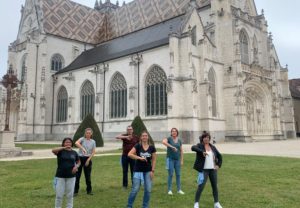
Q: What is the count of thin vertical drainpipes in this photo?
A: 4